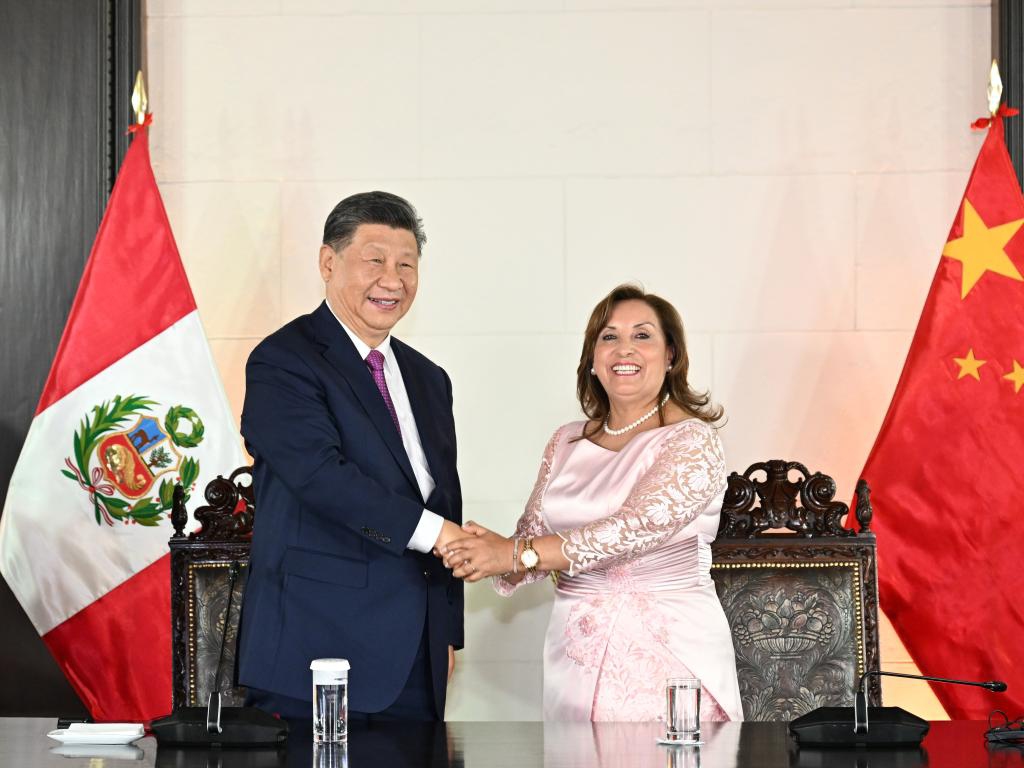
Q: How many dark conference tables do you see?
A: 1